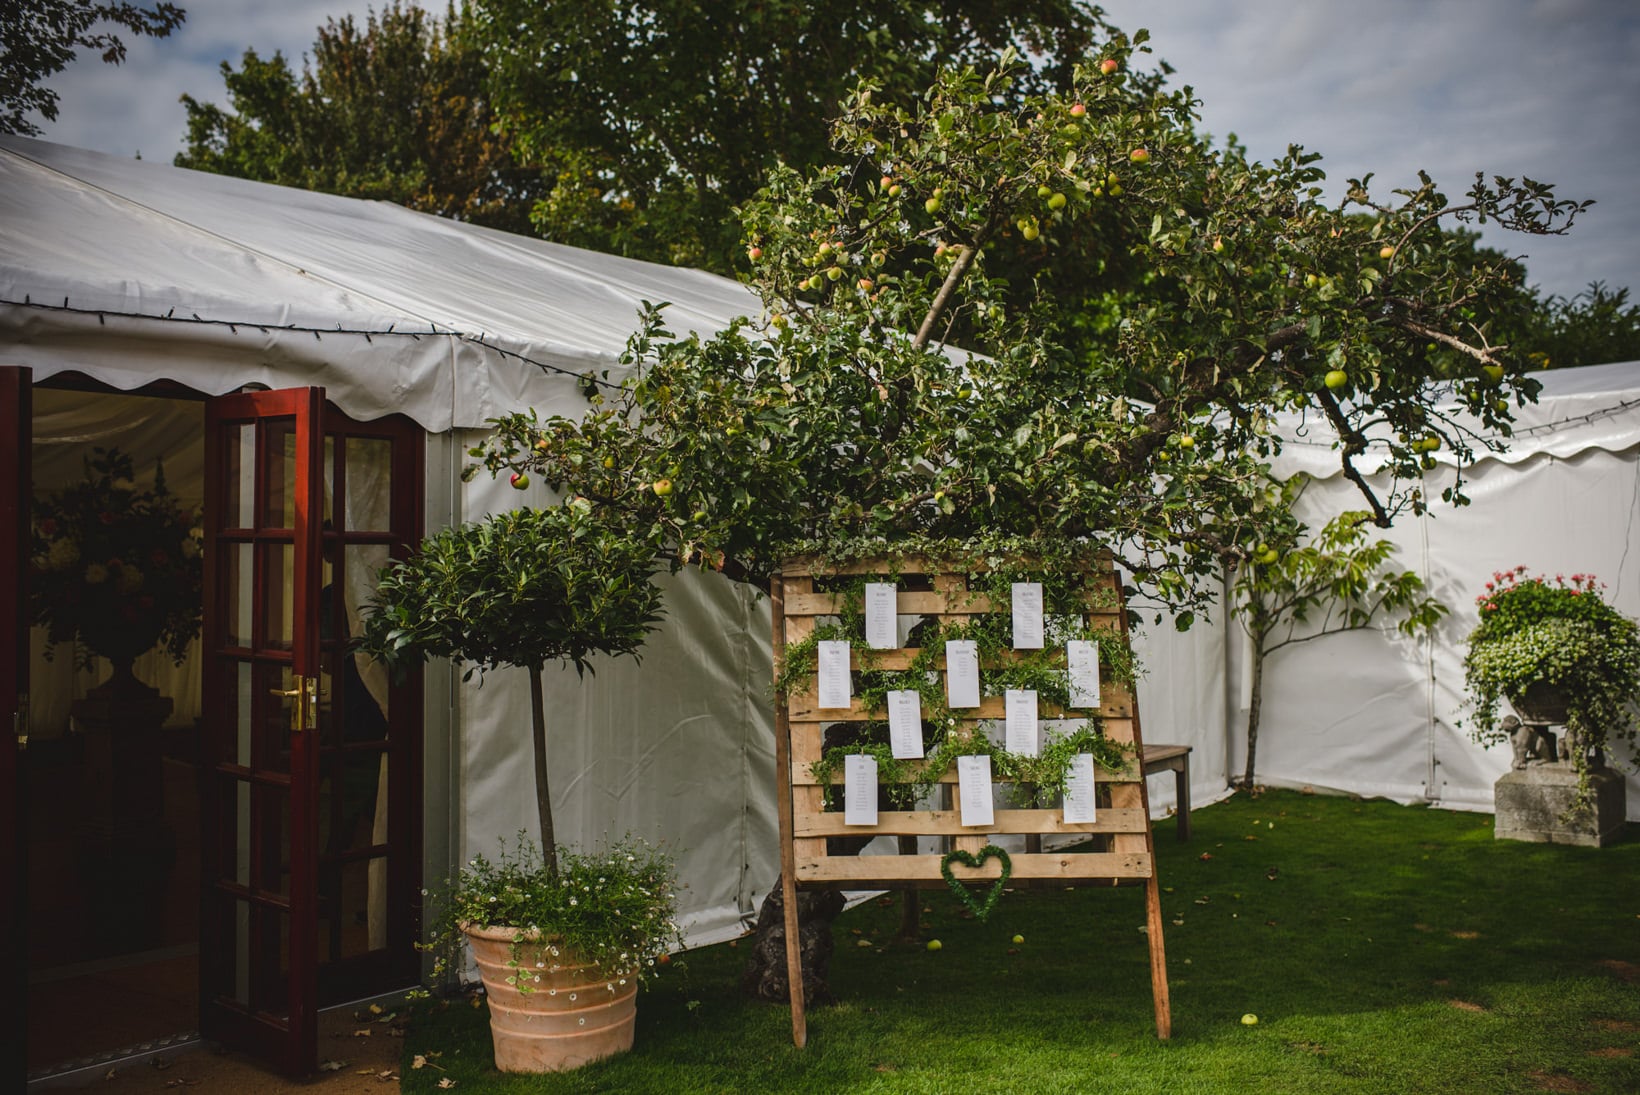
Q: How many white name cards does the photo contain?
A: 10